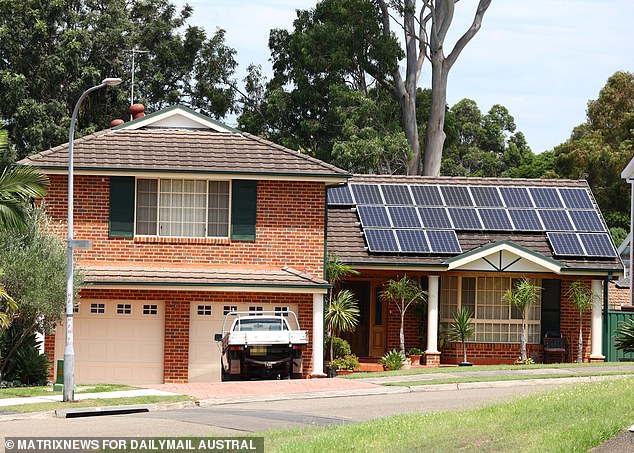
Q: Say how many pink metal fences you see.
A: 0